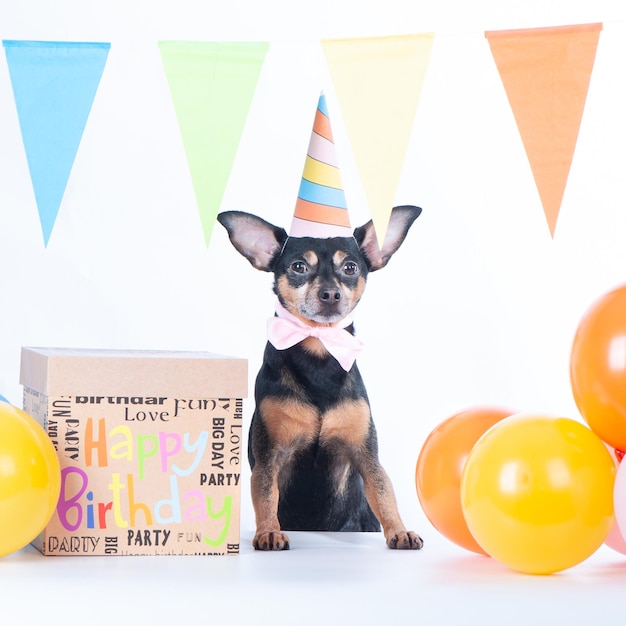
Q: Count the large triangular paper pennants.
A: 4